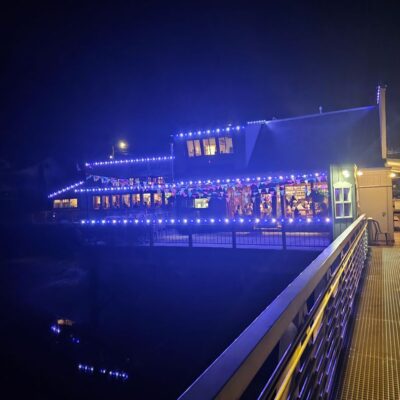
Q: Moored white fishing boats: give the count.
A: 0